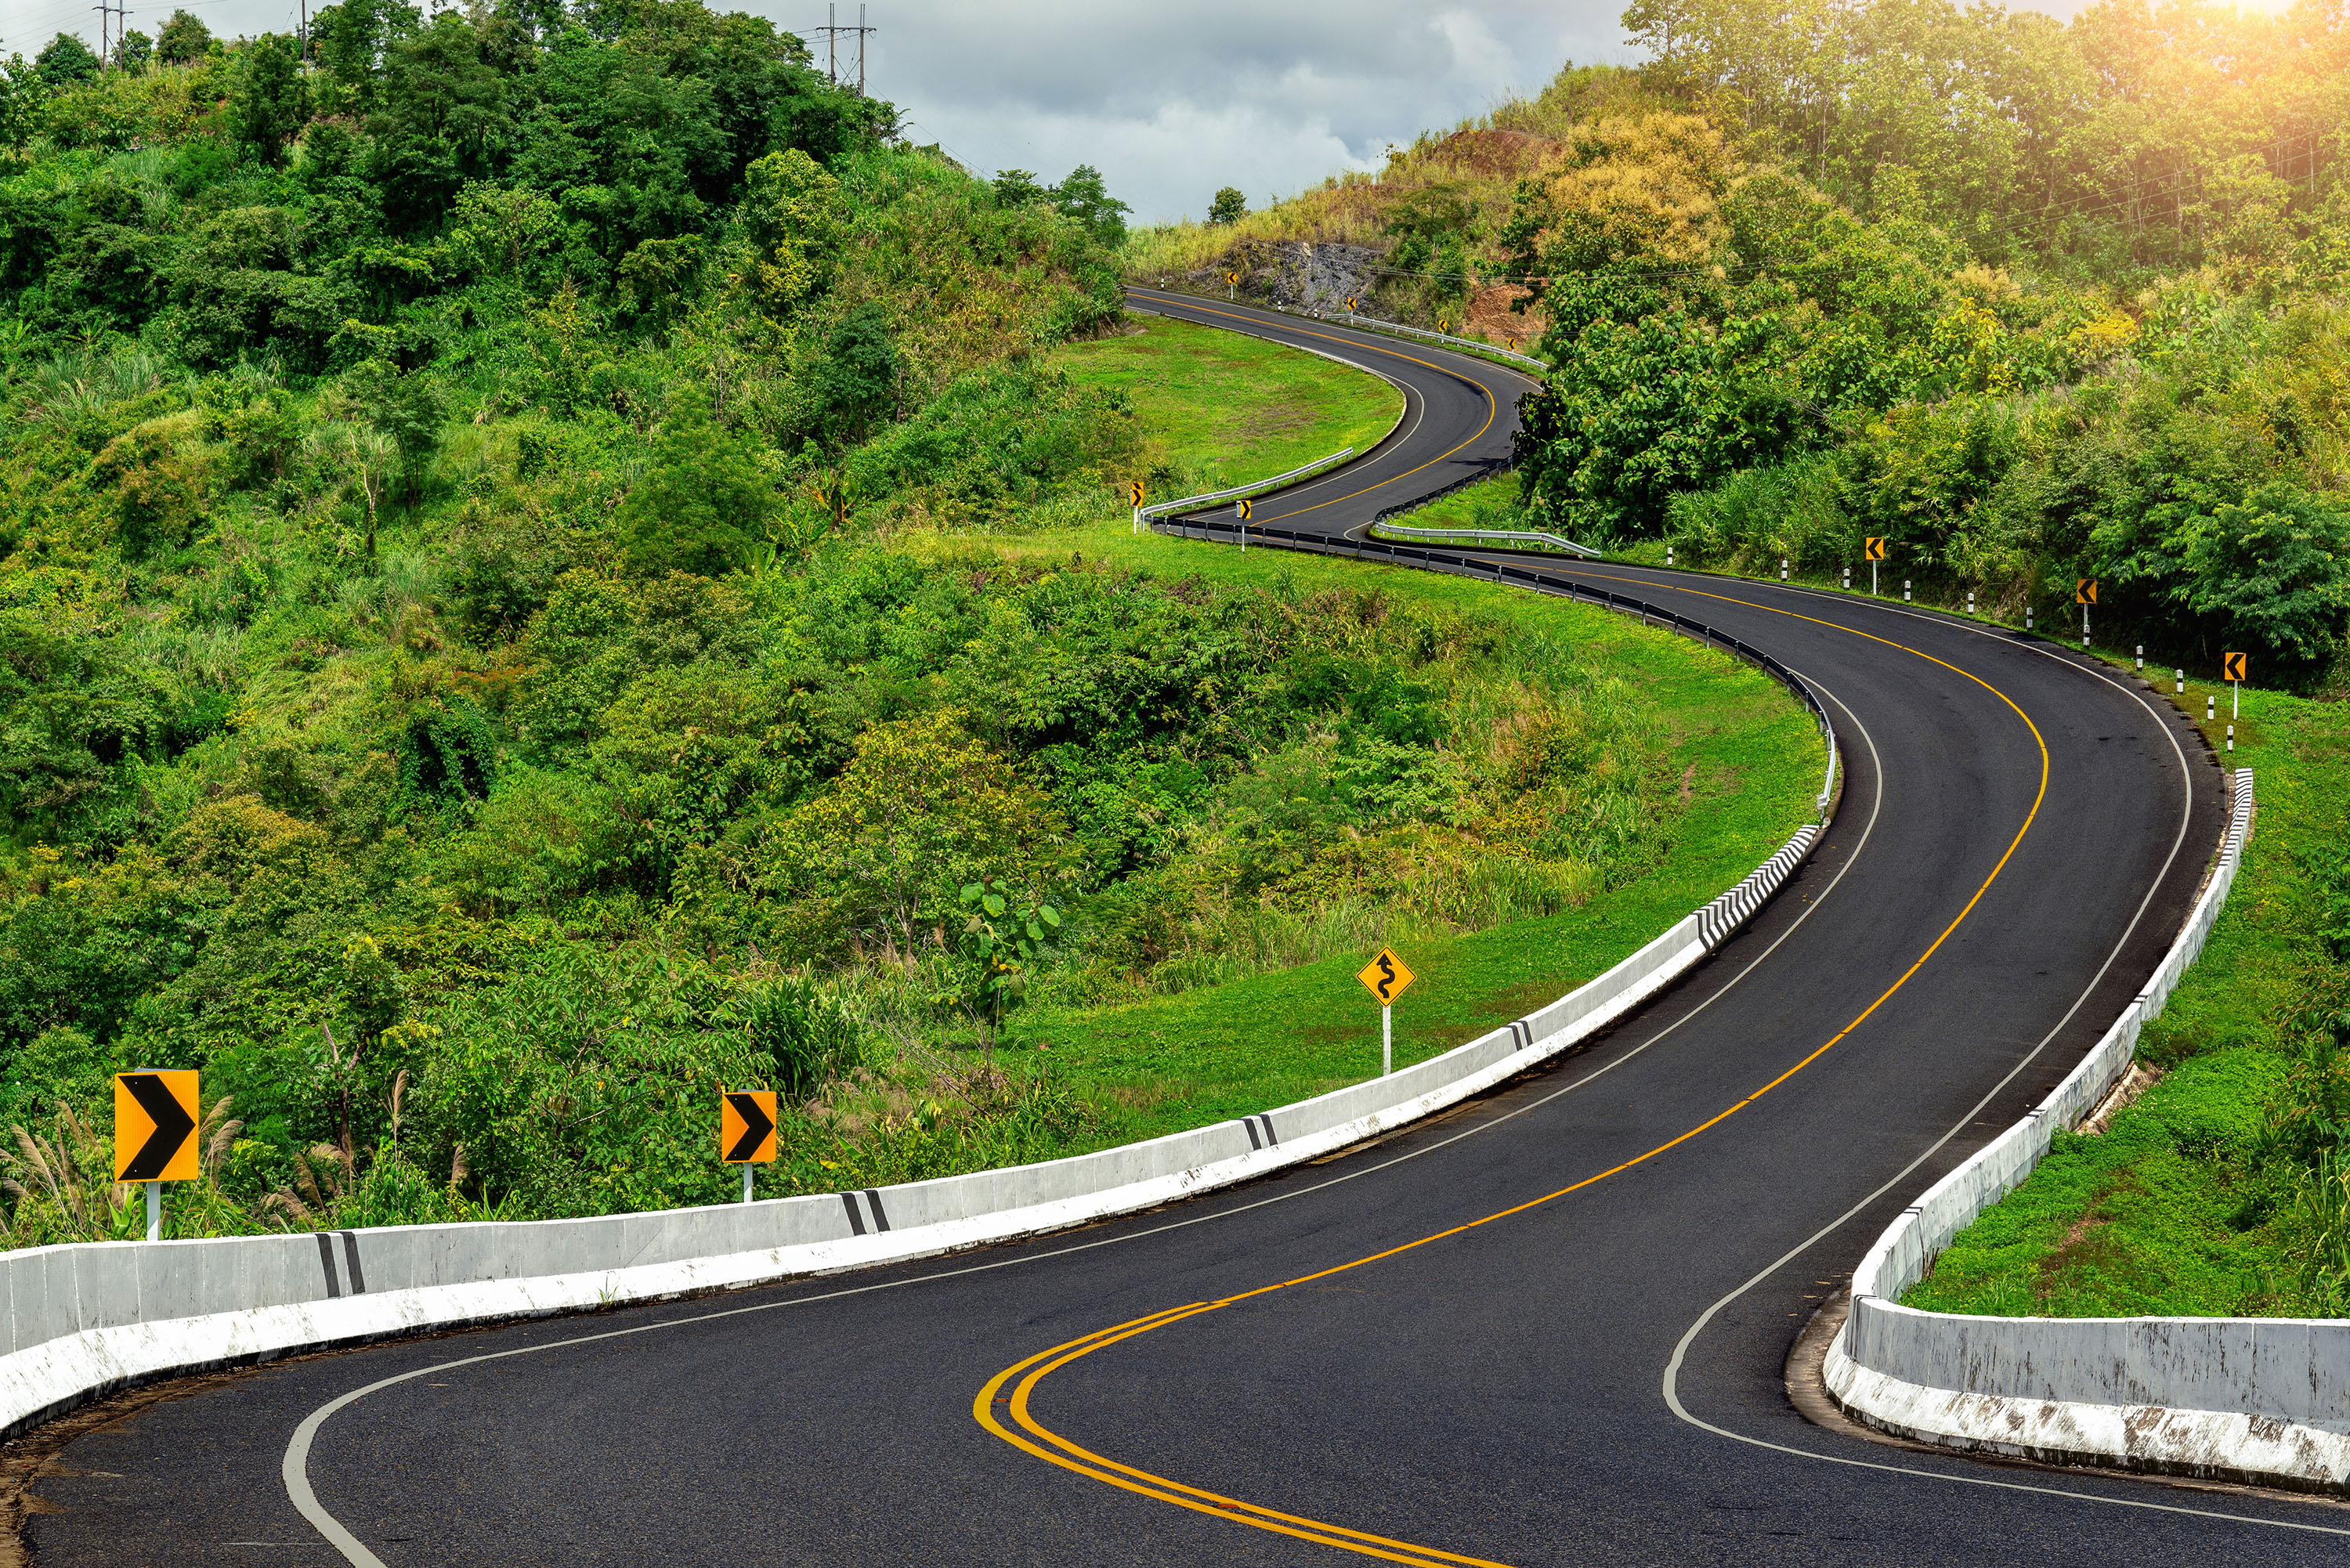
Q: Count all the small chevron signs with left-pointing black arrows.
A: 7